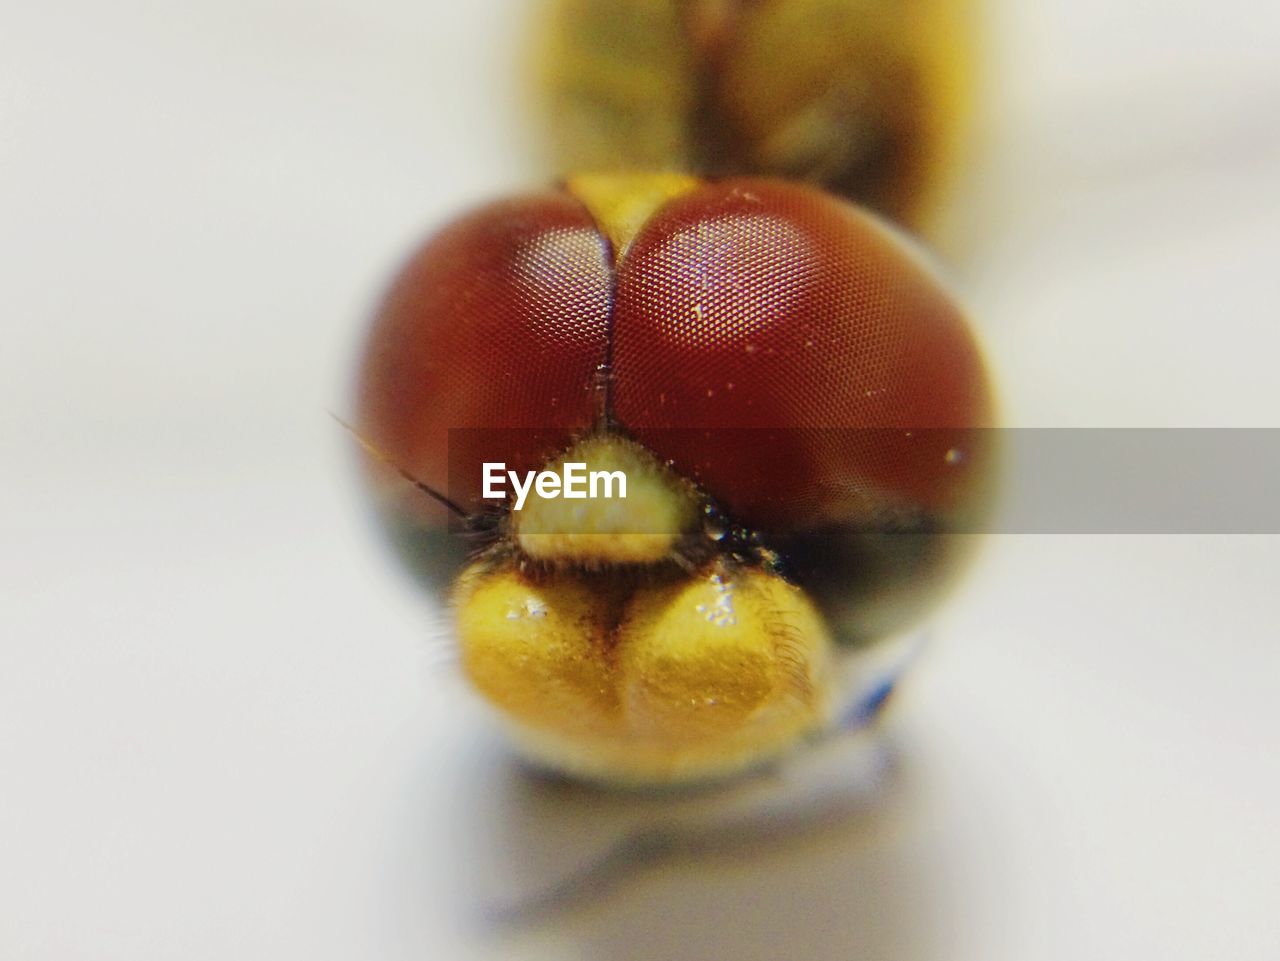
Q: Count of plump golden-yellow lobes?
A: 2